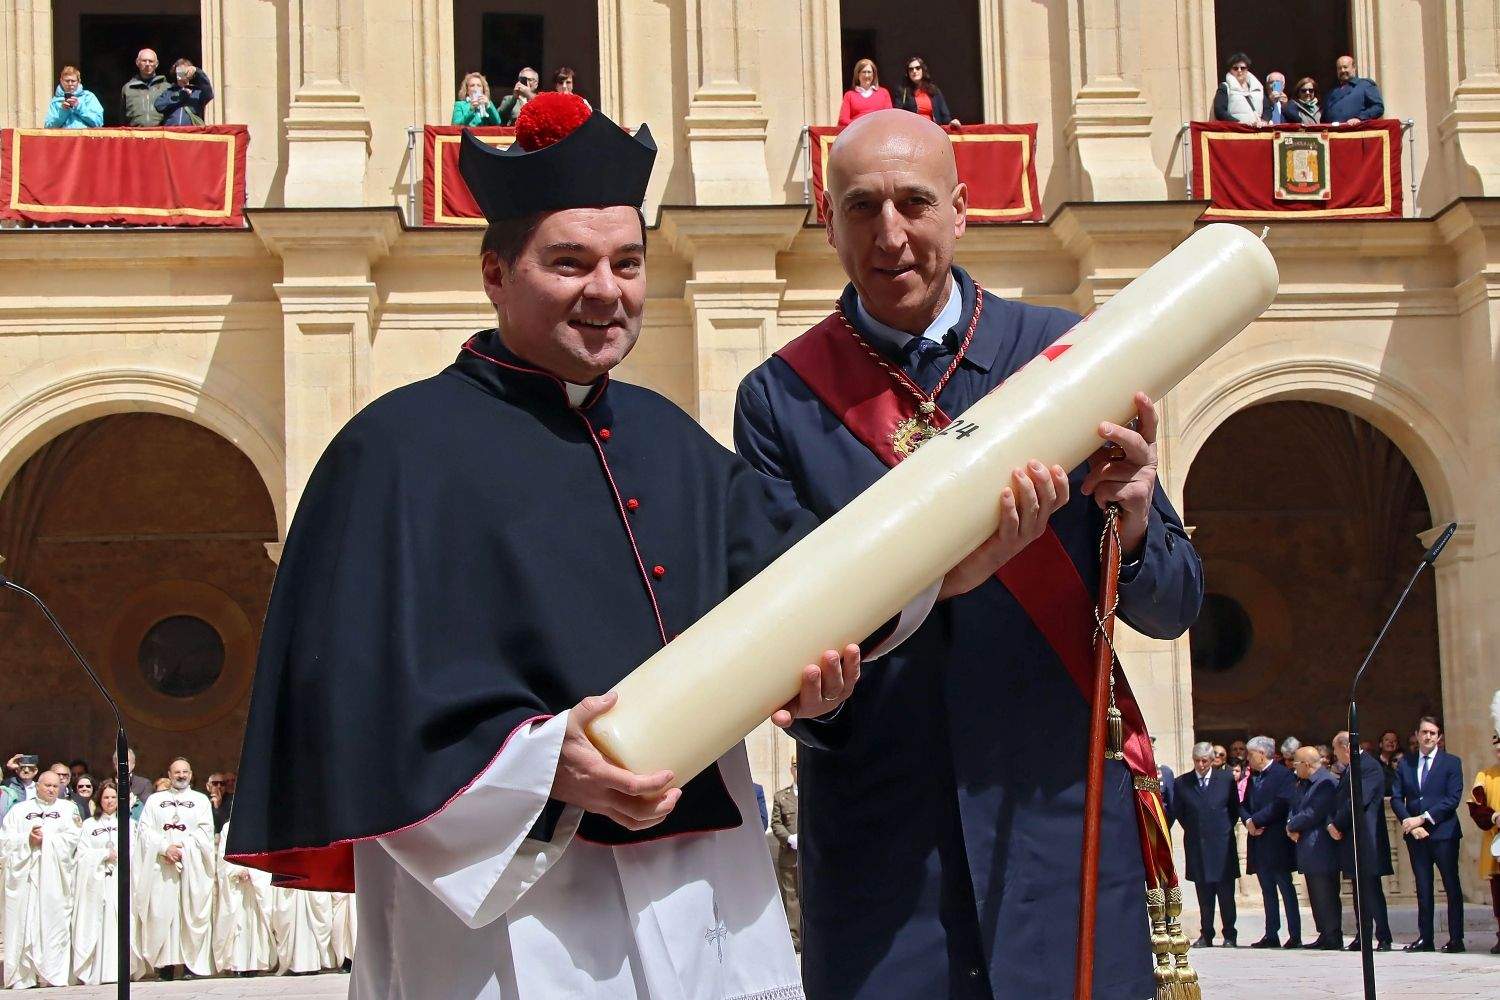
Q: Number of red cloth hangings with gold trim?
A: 4